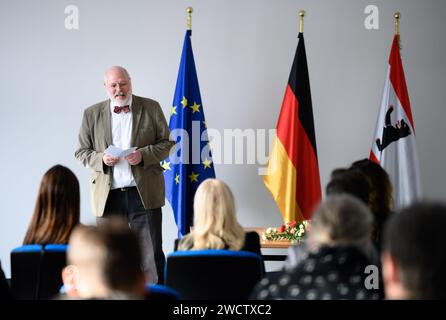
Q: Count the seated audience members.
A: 7